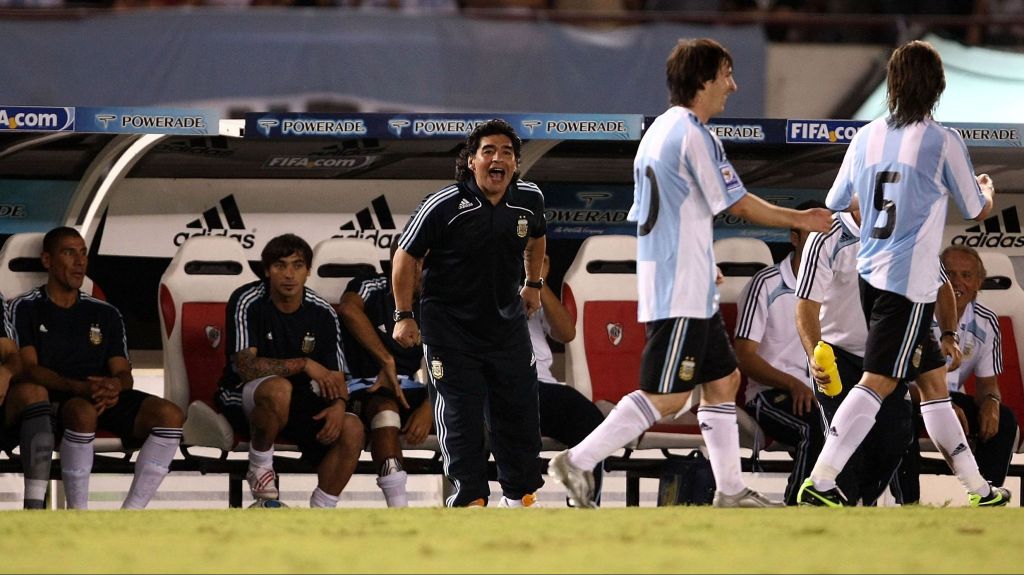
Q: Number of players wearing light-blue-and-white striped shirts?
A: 2